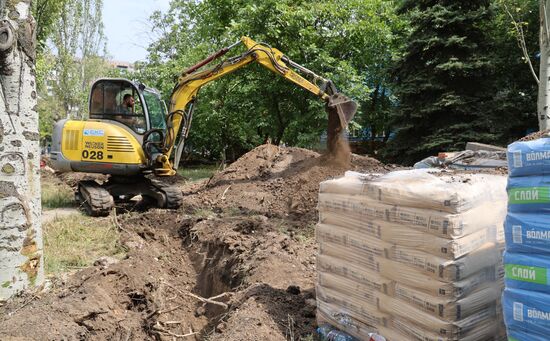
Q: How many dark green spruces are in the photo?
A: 1